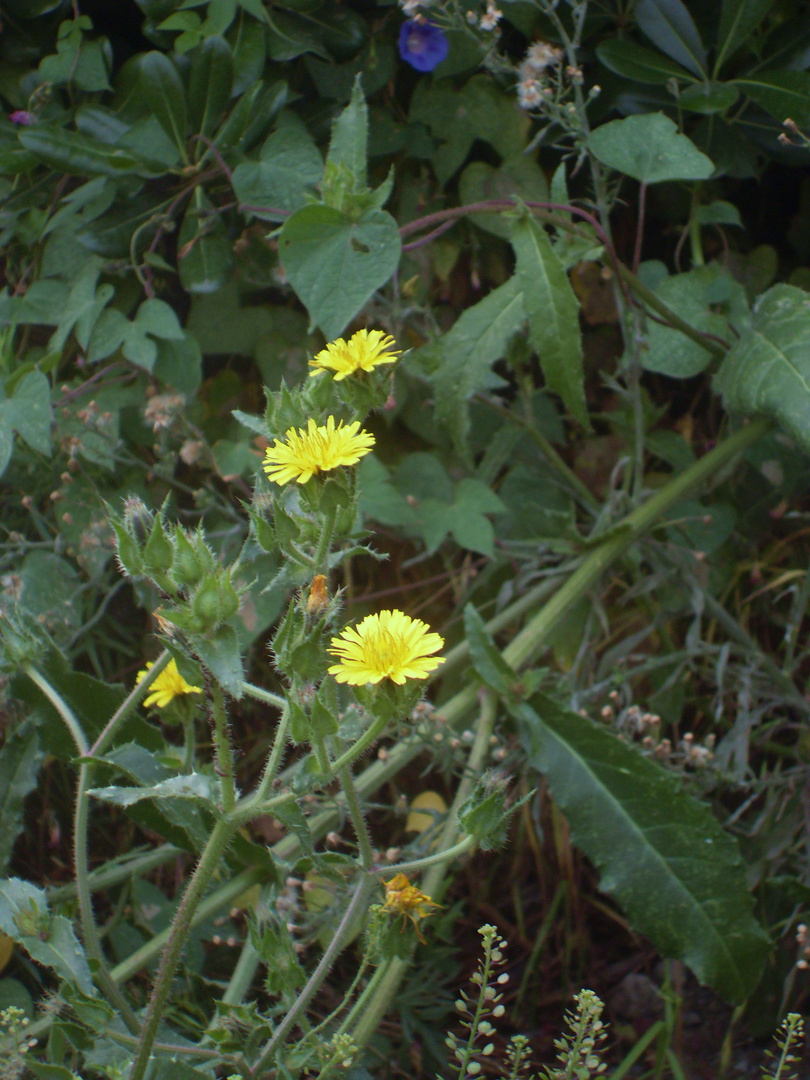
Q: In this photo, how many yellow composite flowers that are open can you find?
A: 4